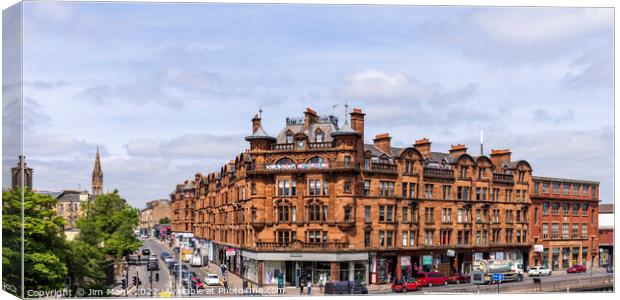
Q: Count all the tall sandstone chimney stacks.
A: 7